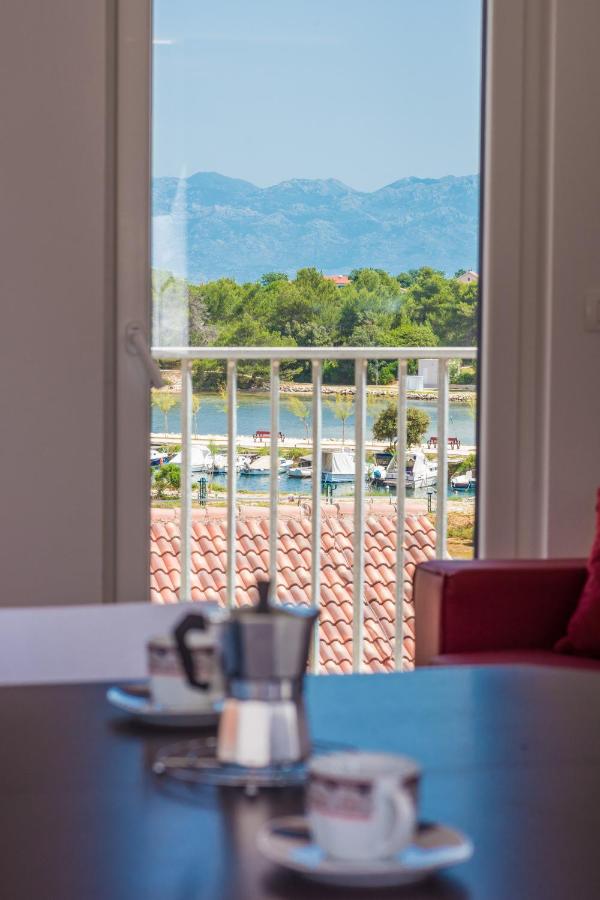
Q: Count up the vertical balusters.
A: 7